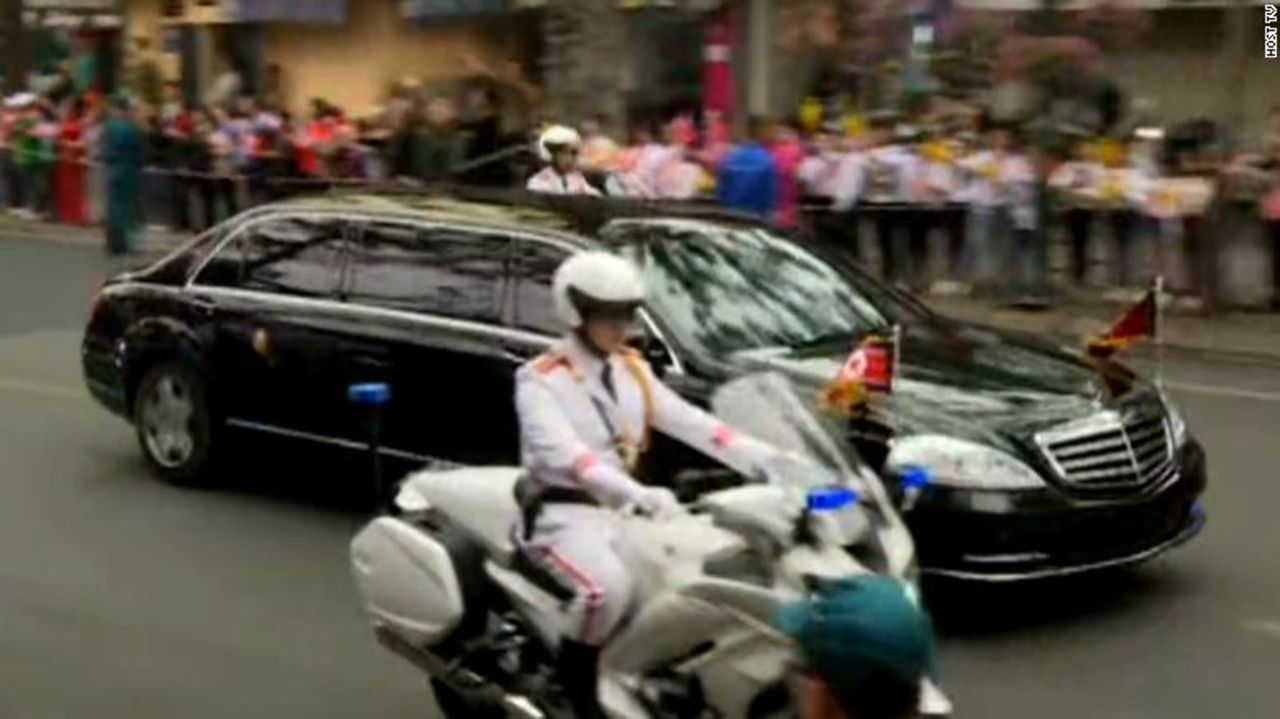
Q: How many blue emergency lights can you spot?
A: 3